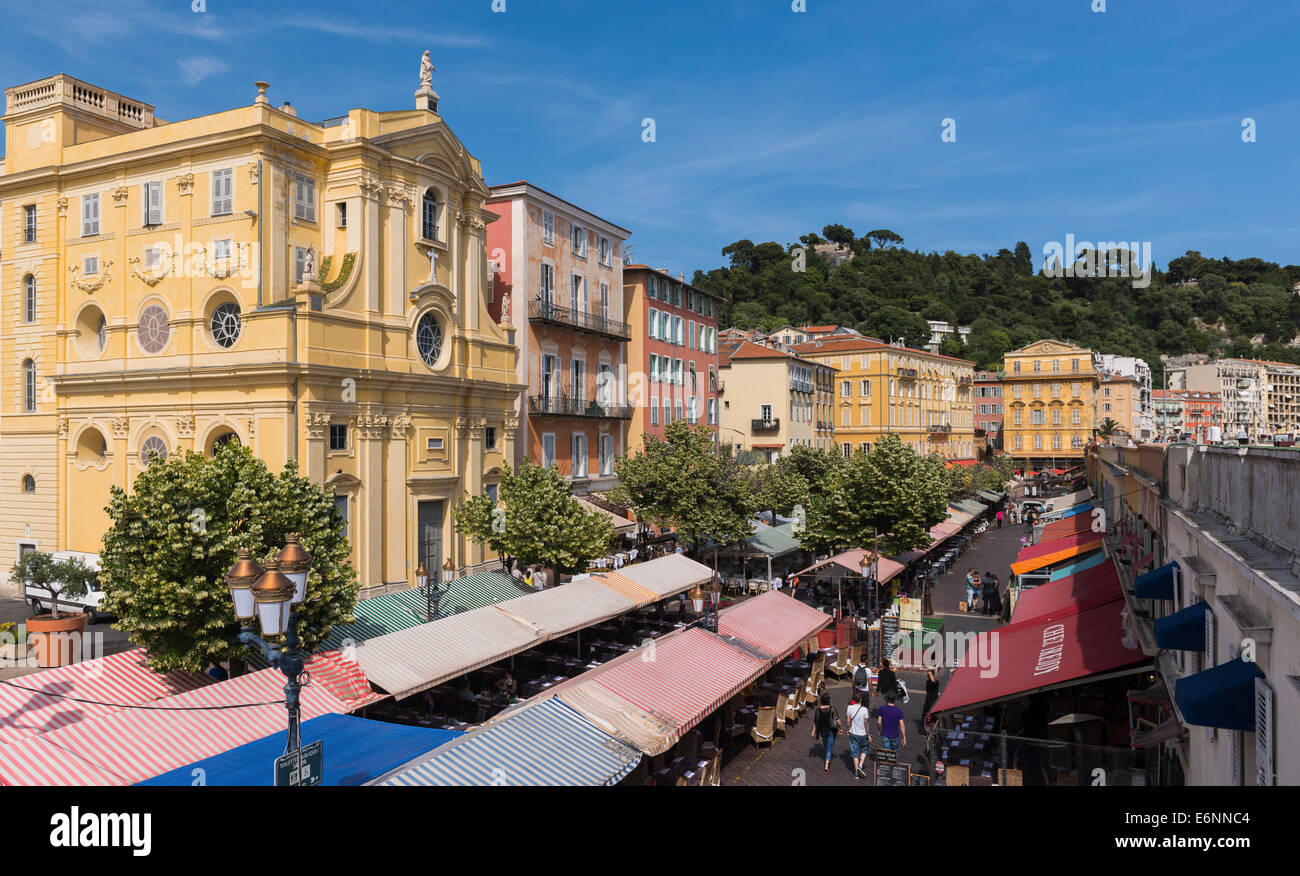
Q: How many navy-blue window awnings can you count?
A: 3